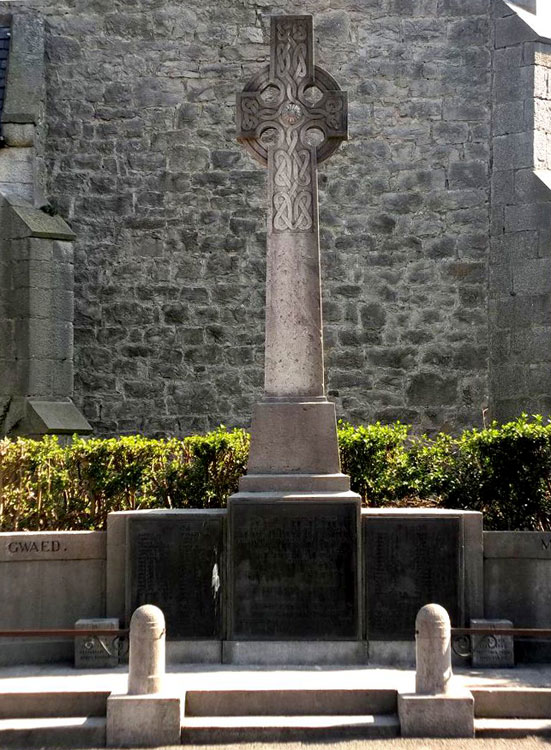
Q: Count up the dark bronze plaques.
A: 3